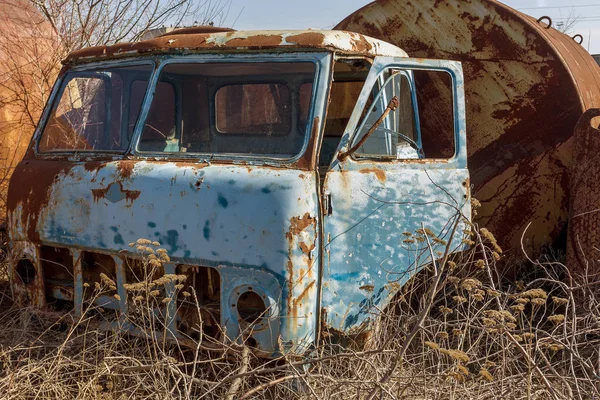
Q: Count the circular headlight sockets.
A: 2